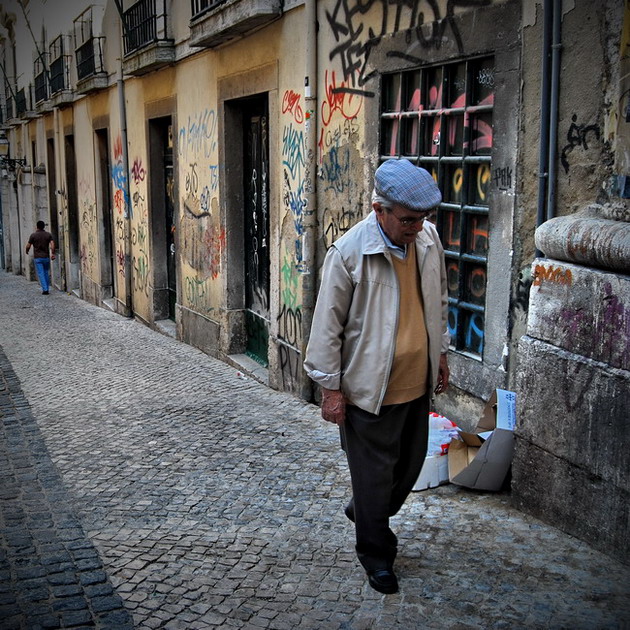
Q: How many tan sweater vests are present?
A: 1